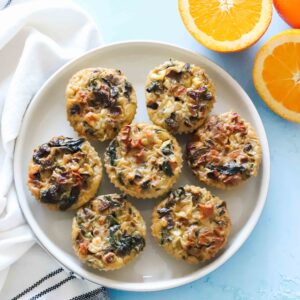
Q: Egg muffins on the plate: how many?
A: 7